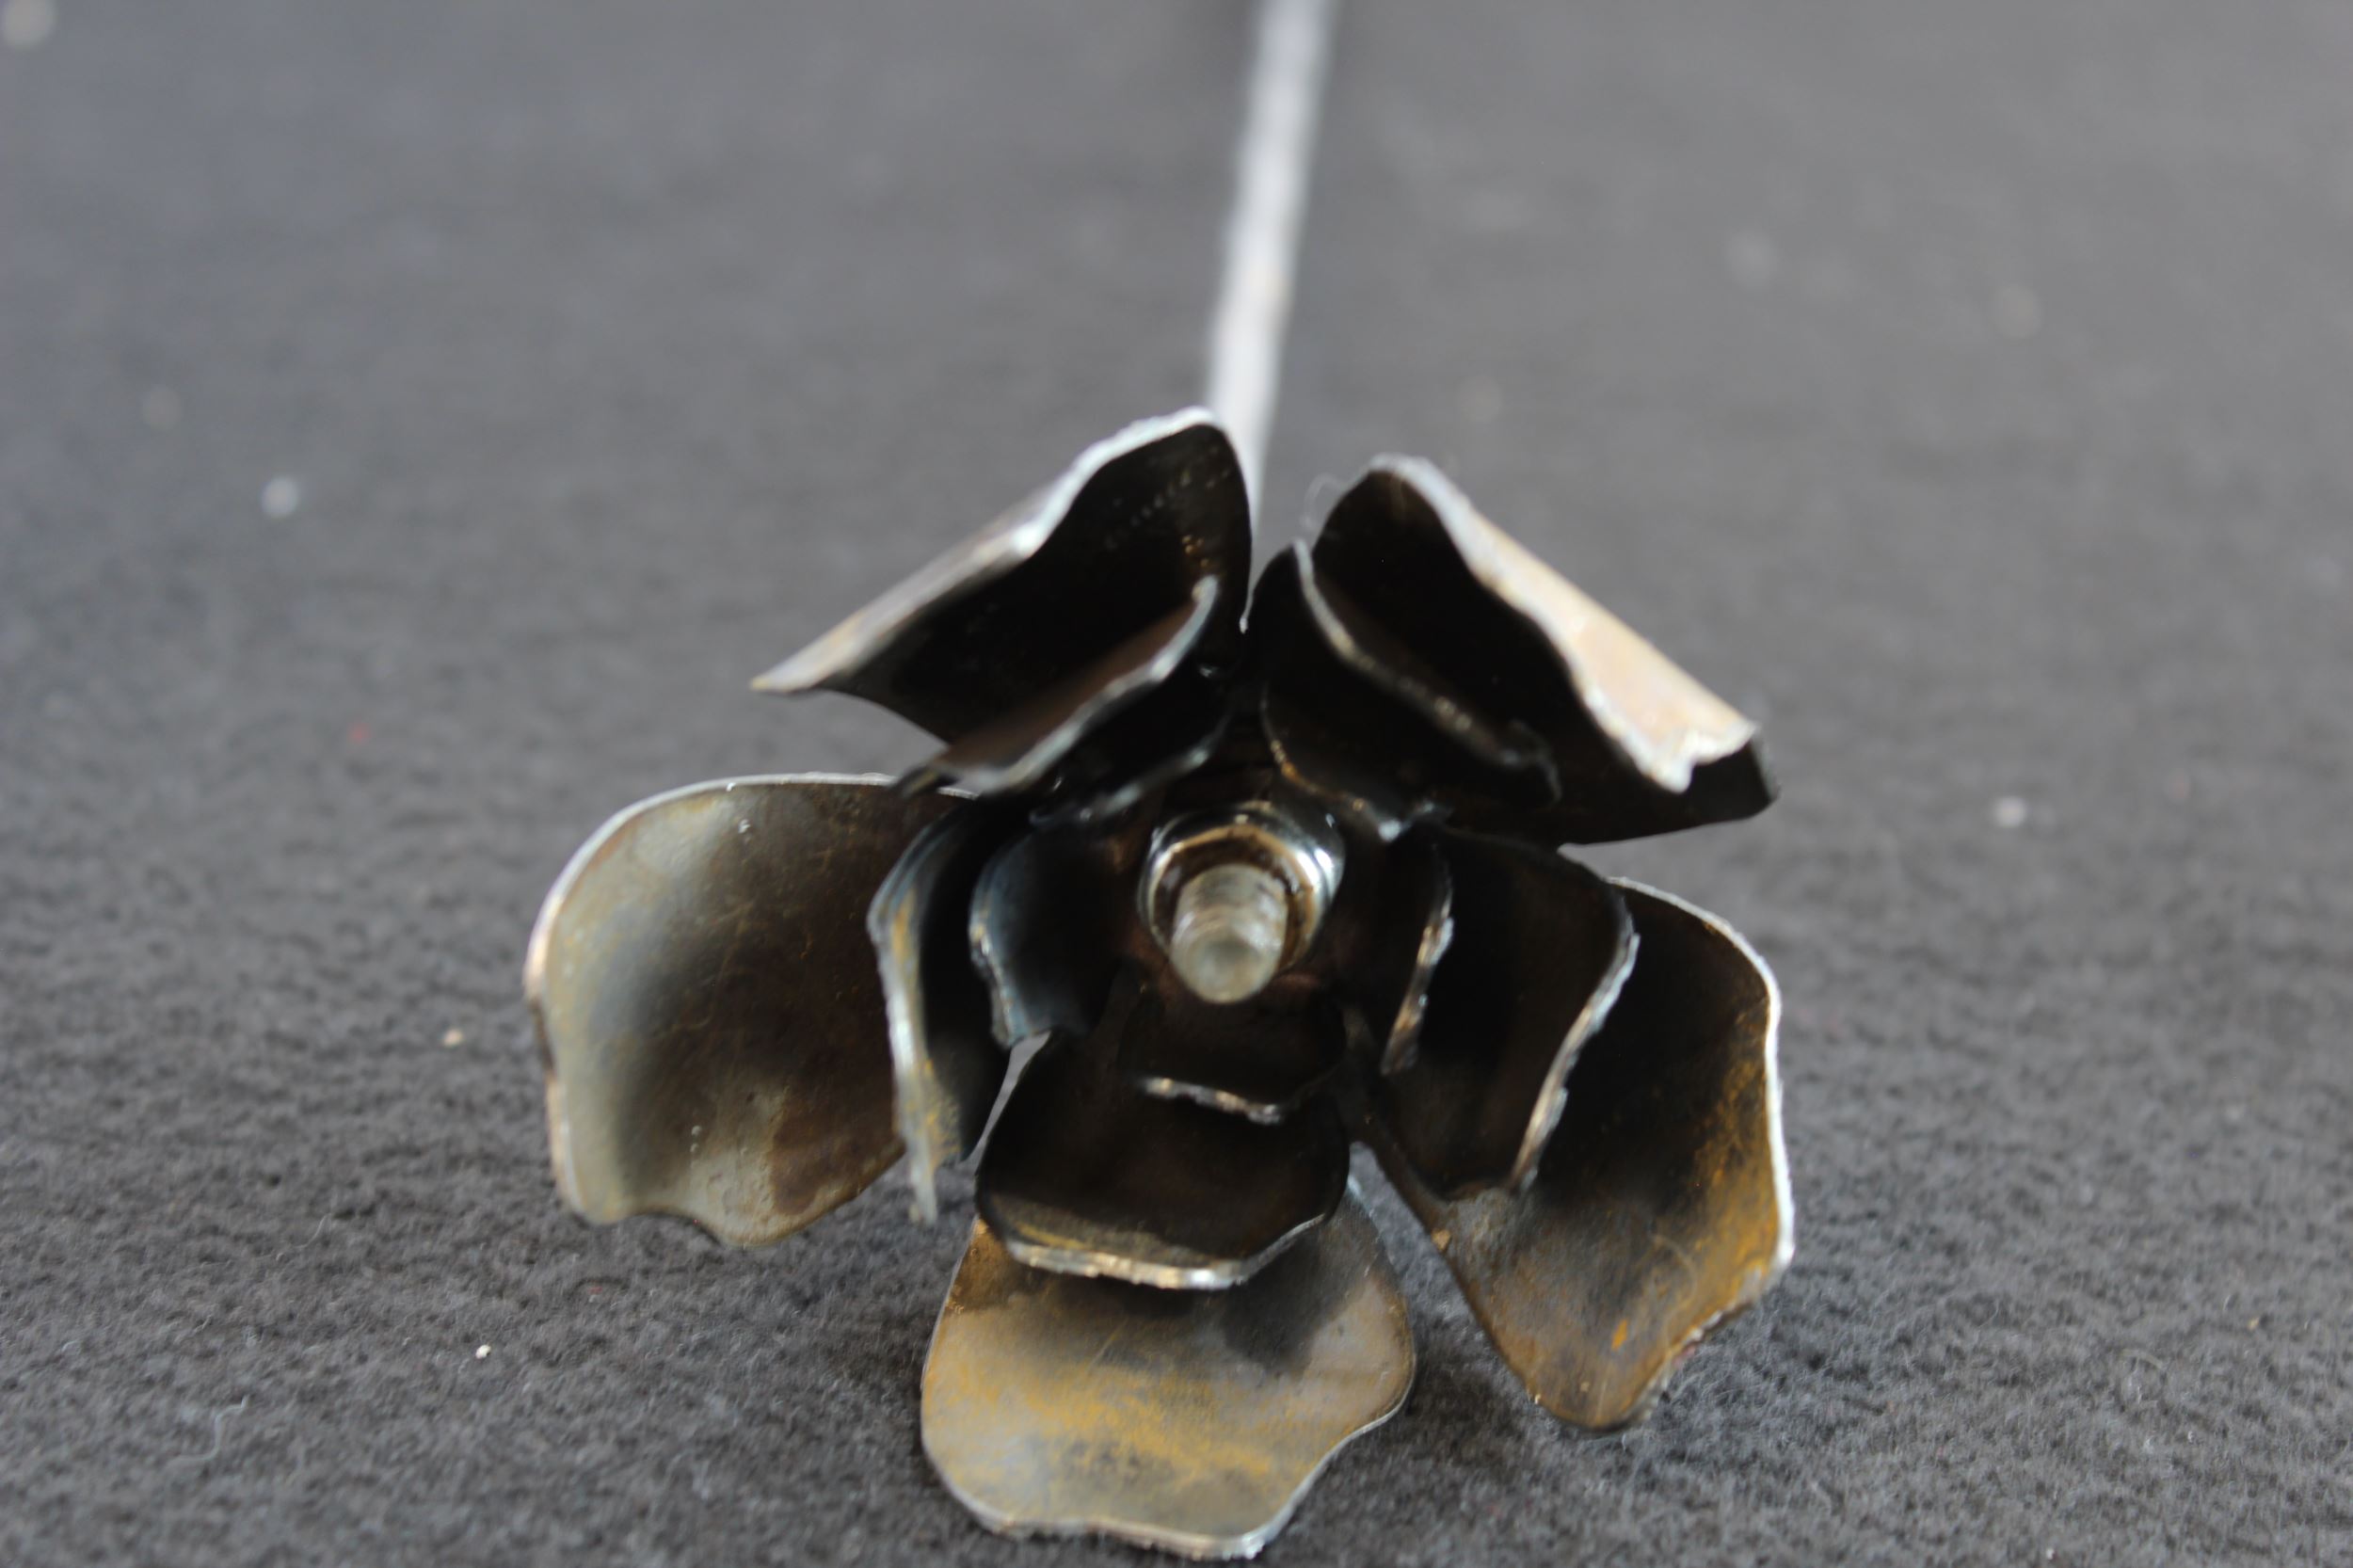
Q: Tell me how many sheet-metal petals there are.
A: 15